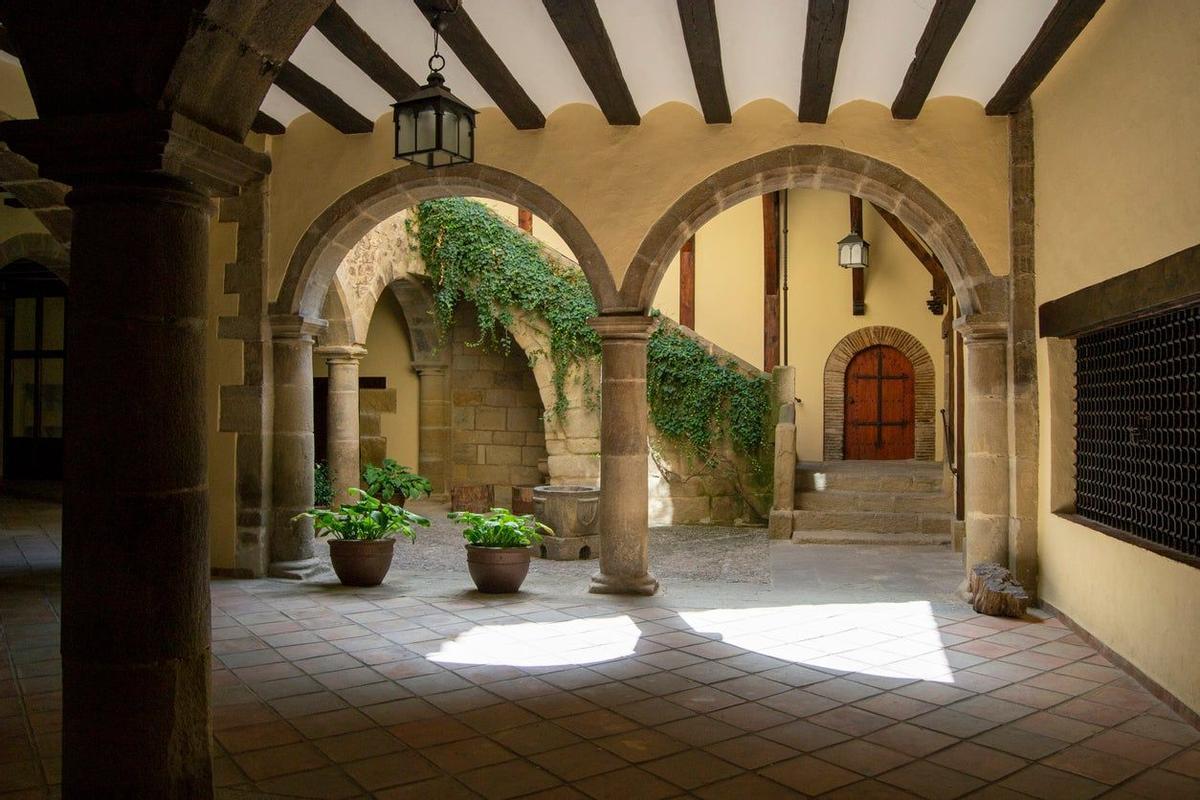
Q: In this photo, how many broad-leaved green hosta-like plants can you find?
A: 3